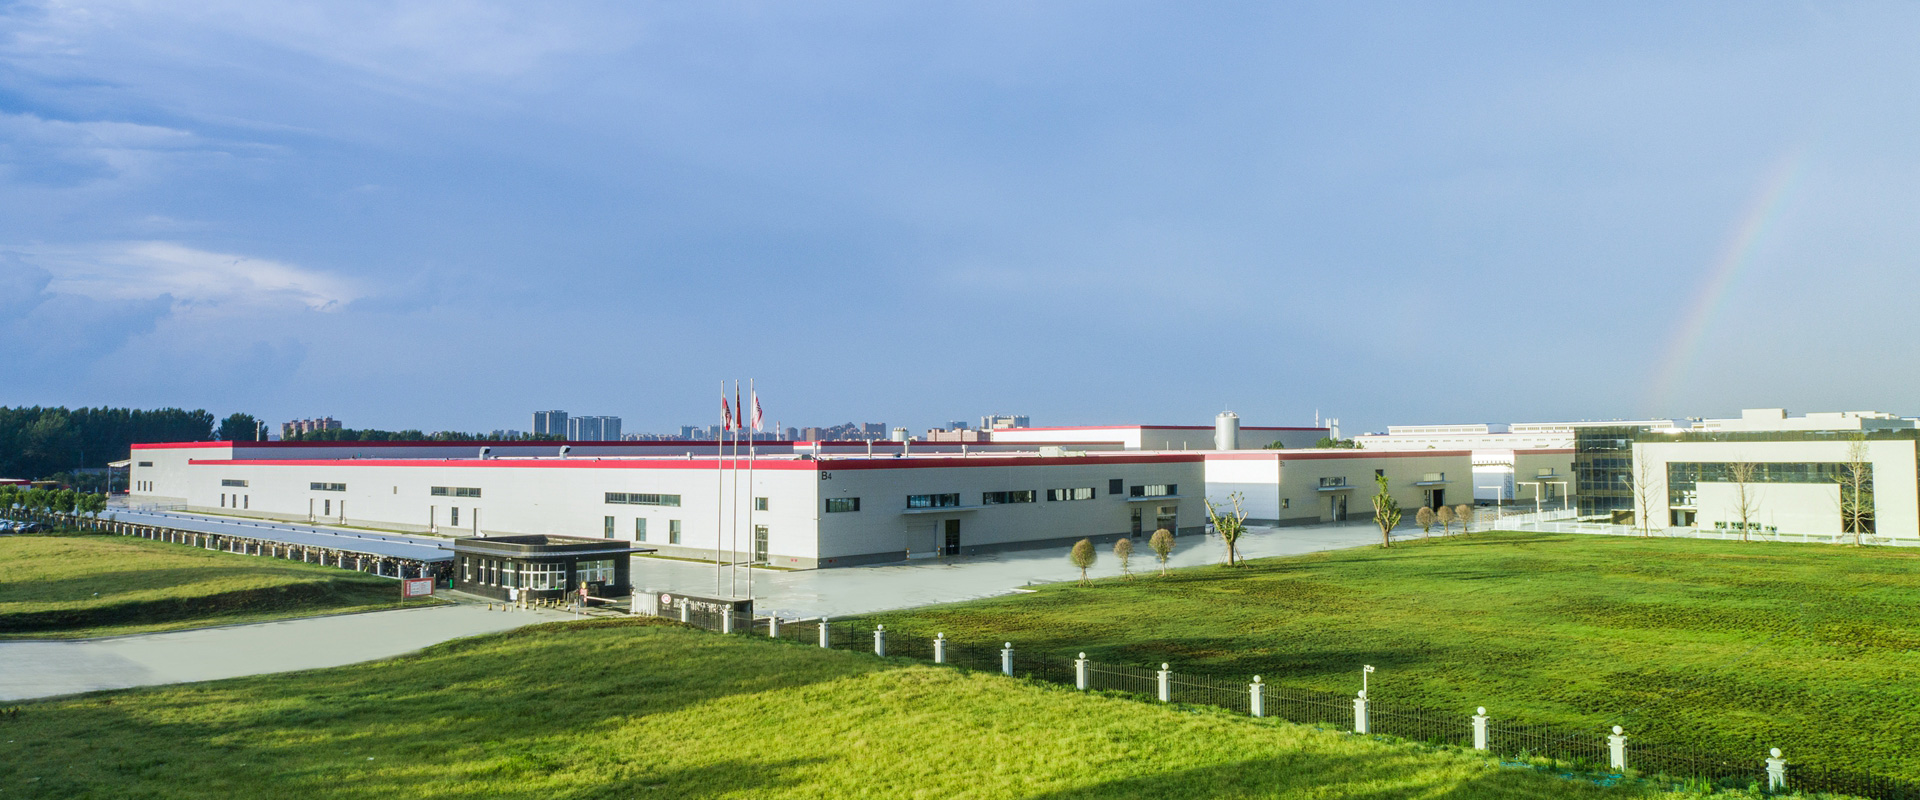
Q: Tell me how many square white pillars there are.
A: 14